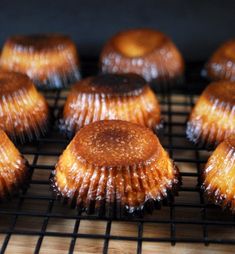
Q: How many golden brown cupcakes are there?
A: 9